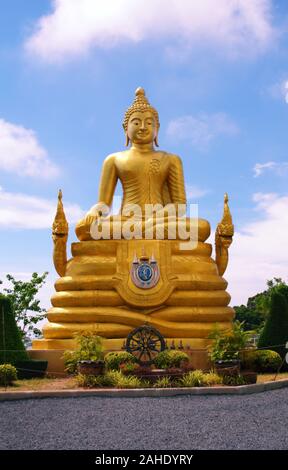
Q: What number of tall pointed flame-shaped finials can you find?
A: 2